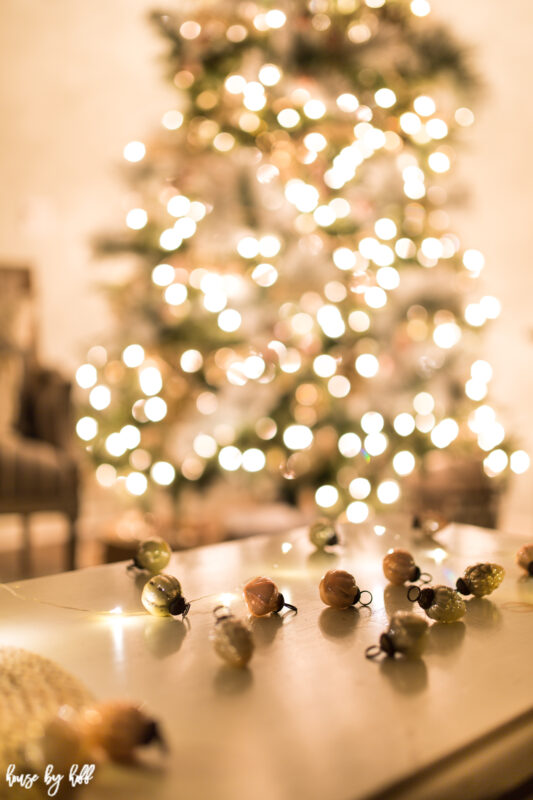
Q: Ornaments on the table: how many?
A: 14